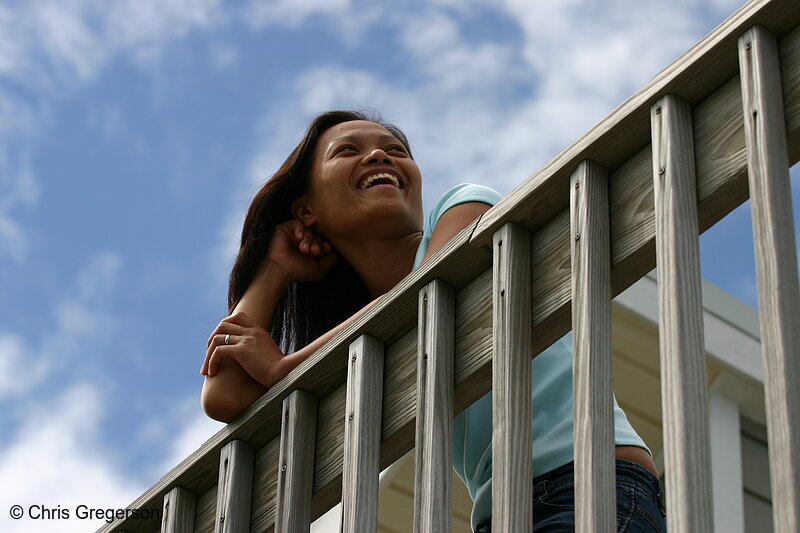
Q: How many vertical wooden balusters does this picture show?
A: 9